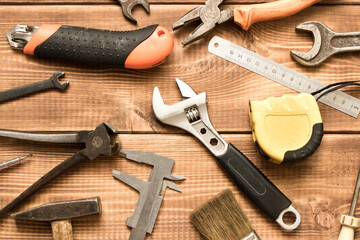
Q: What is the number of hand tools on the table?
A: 14